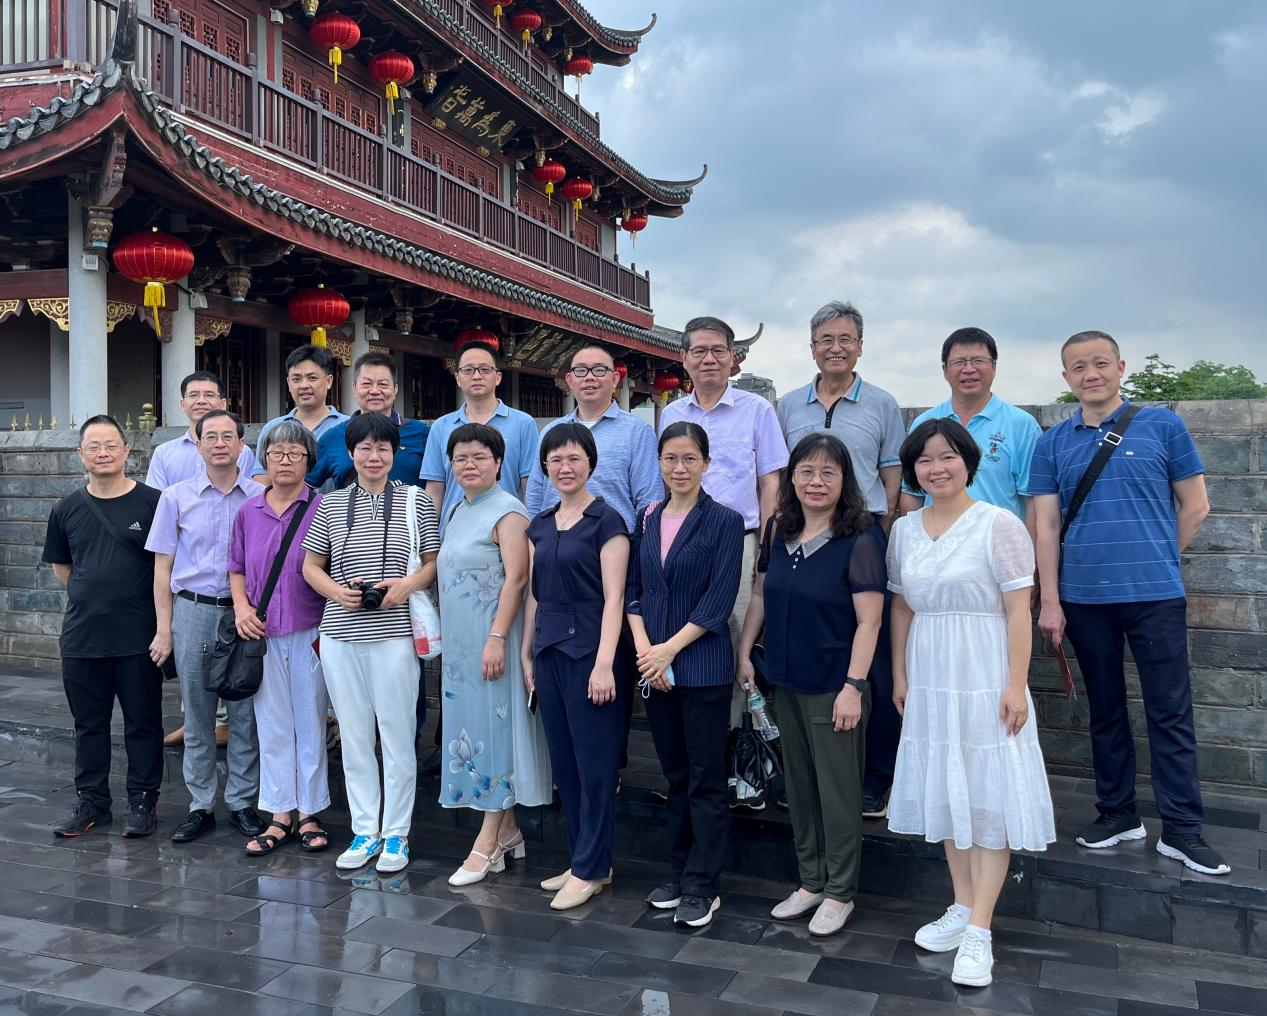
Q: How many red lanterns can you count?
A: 13